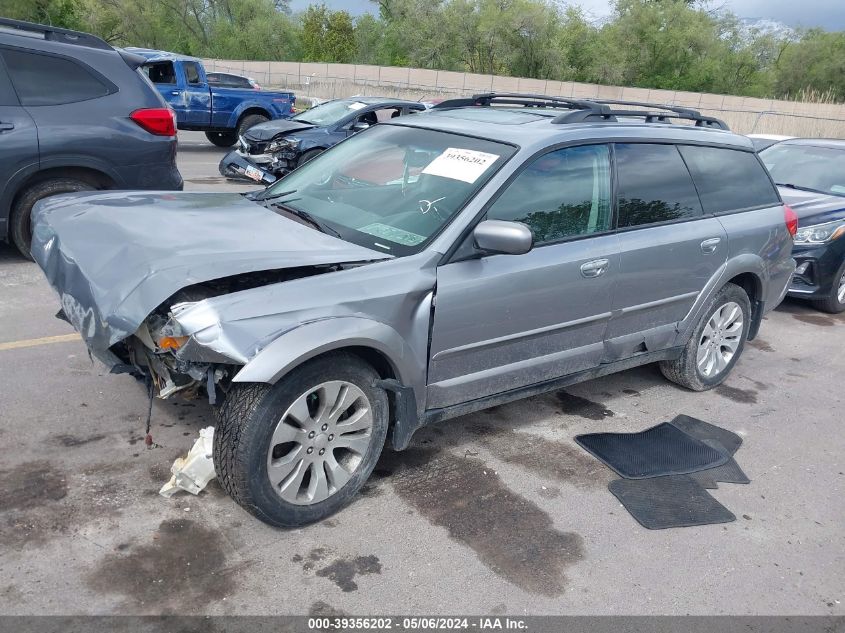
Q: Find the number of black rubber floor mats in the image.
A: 4